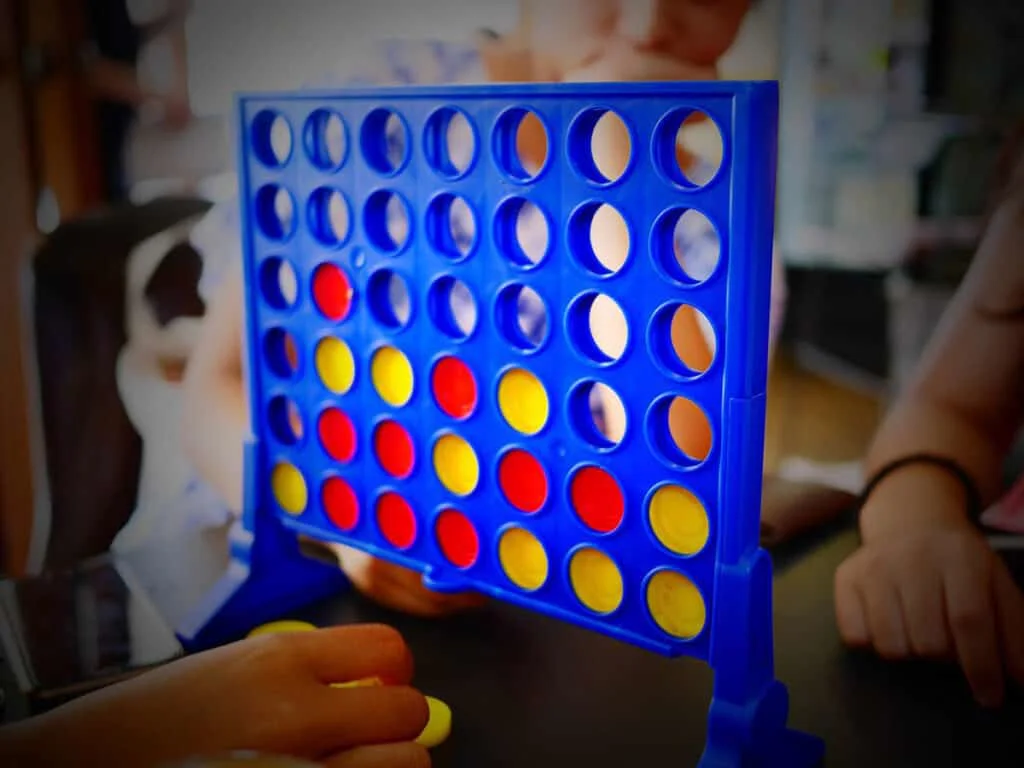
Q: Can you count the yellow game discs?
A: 12